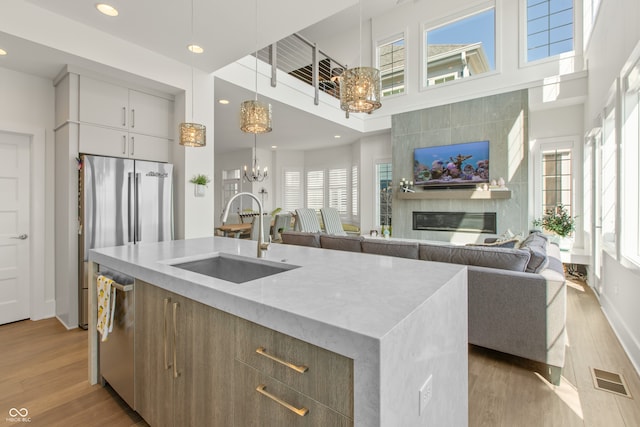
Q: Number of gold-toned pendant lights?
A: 3